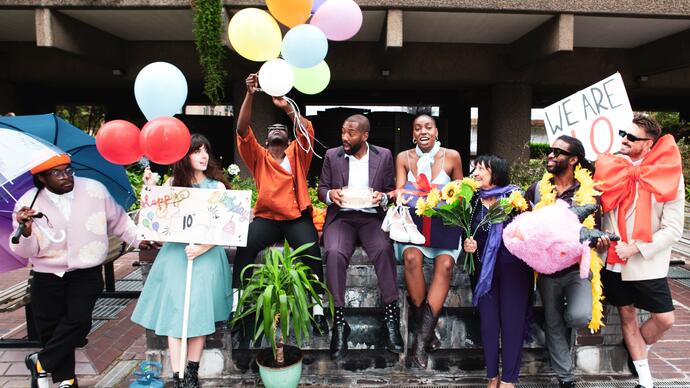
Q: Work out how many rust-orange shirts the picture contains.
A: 1